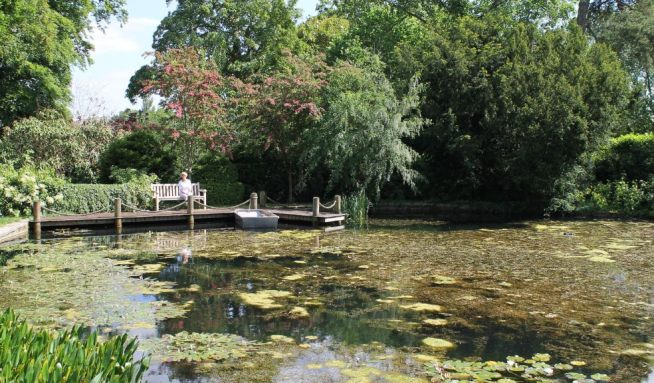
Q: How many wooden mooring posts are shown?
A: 7